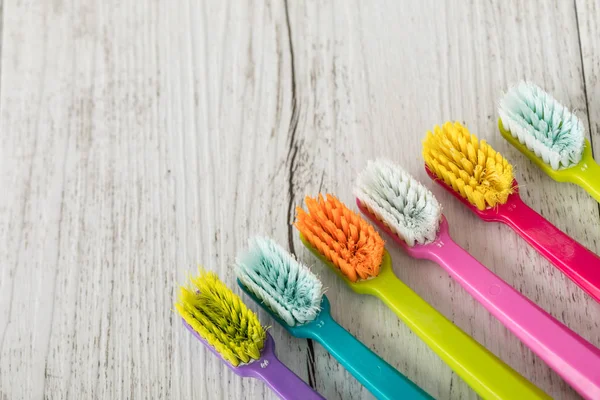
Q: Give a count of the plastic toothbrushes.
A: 6